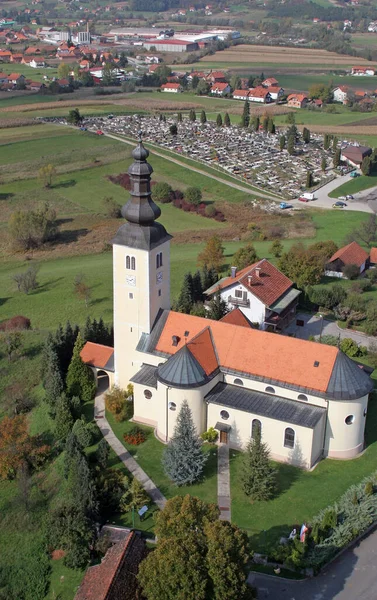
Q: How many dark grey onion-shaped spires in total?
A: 1